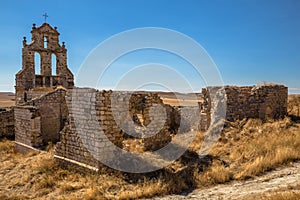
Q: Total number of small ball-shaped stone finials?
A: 4